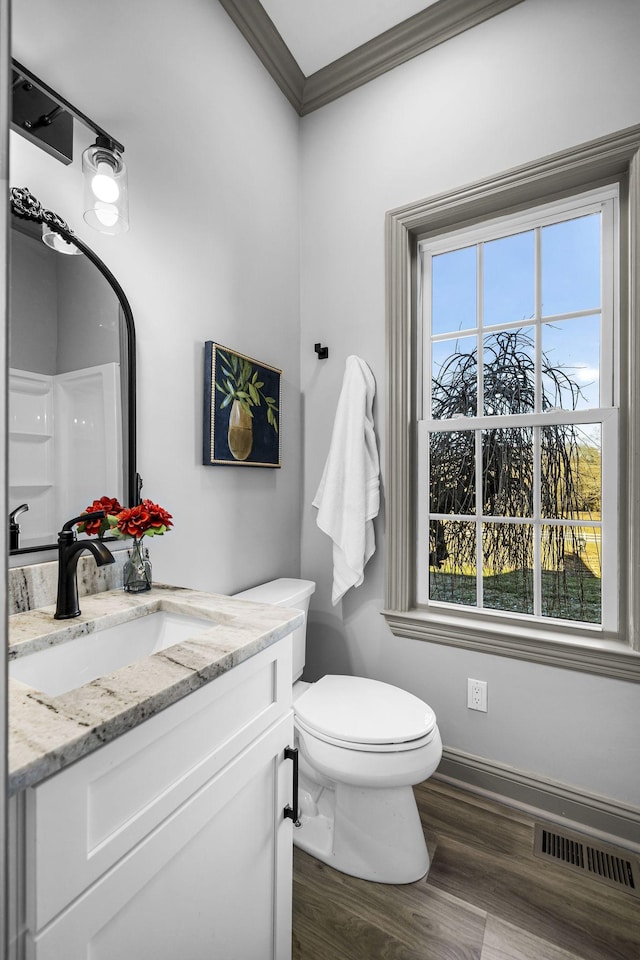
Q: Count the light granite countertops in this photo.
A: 1